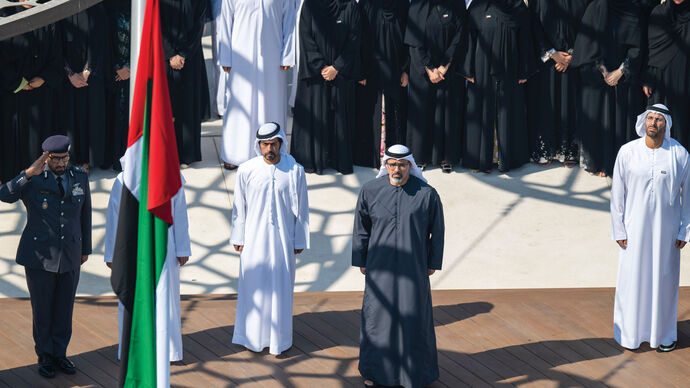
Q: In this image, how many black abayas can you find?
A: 11